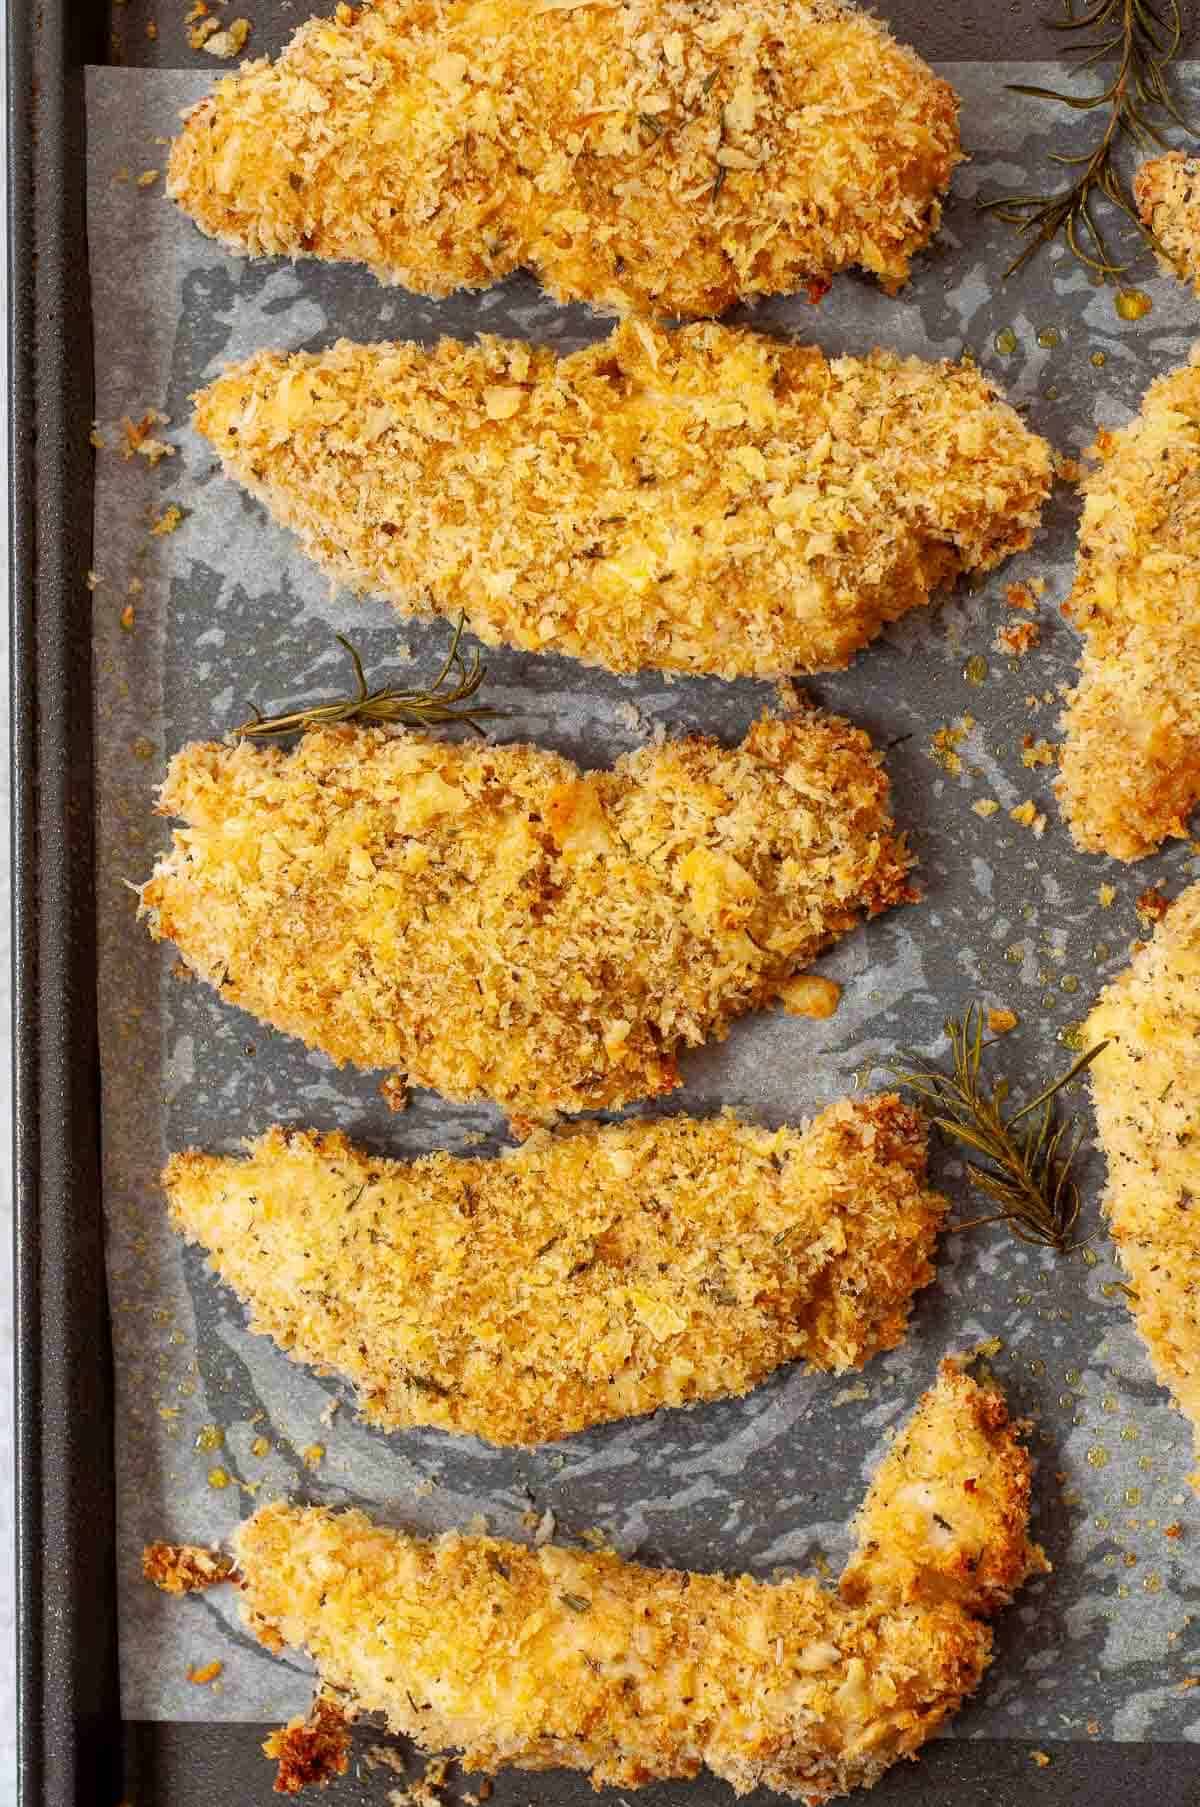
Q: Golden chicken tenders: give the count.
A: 8